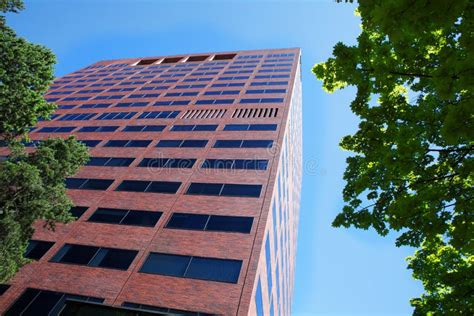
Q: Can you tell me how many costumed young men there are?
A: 0